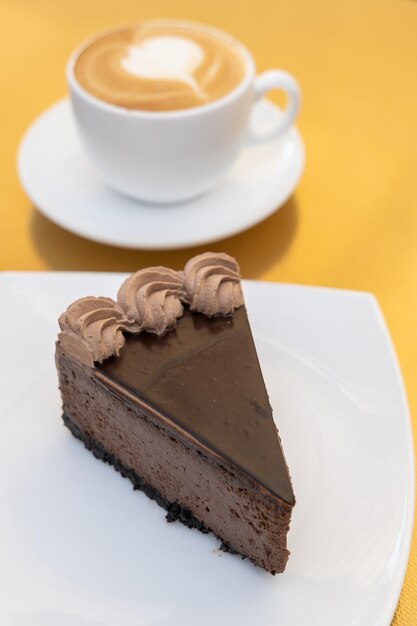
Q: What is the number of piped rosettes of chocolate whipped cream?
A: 3